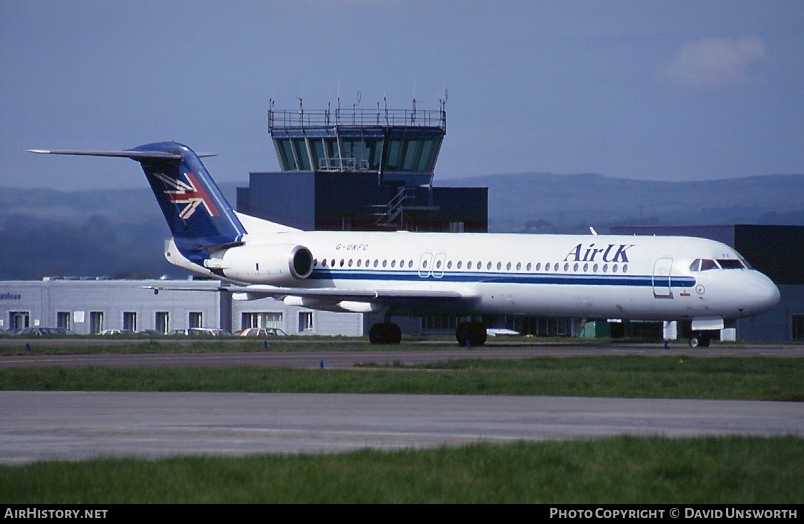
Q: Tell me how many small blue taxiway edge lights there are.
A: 5